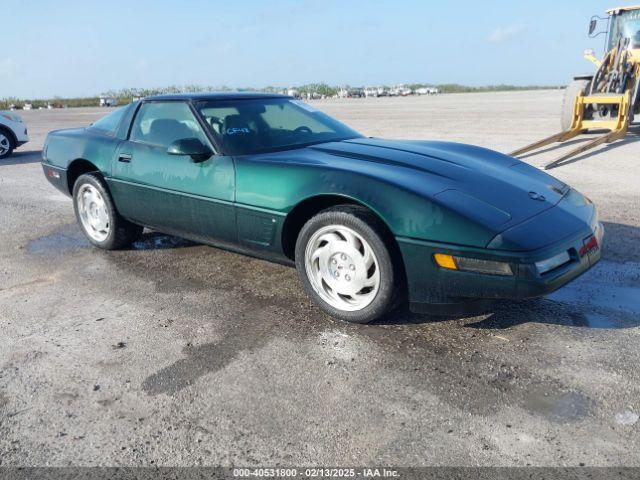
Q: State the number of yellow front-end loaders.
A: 1